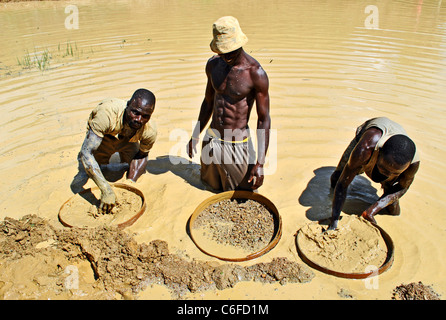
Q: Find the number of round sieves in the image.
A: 3